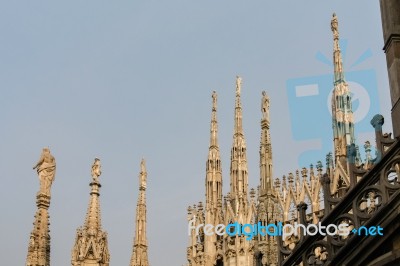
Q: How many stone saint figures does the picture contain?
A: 7